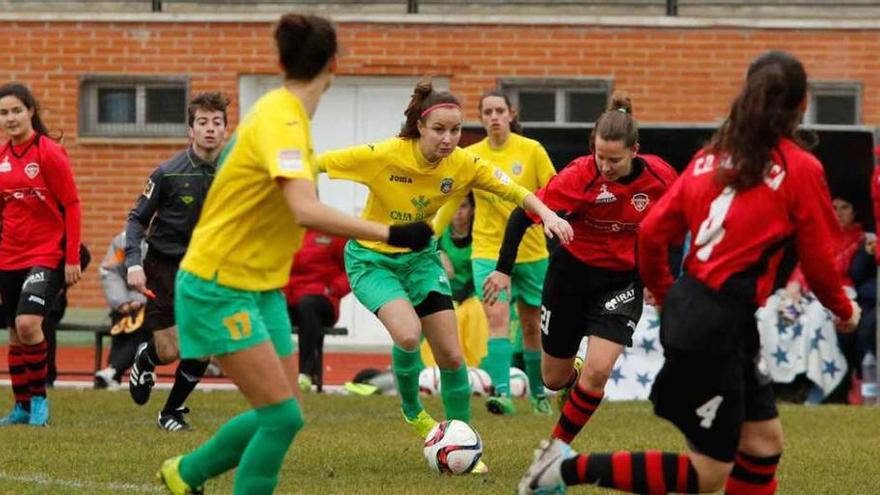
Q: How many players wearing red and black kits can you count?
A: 3